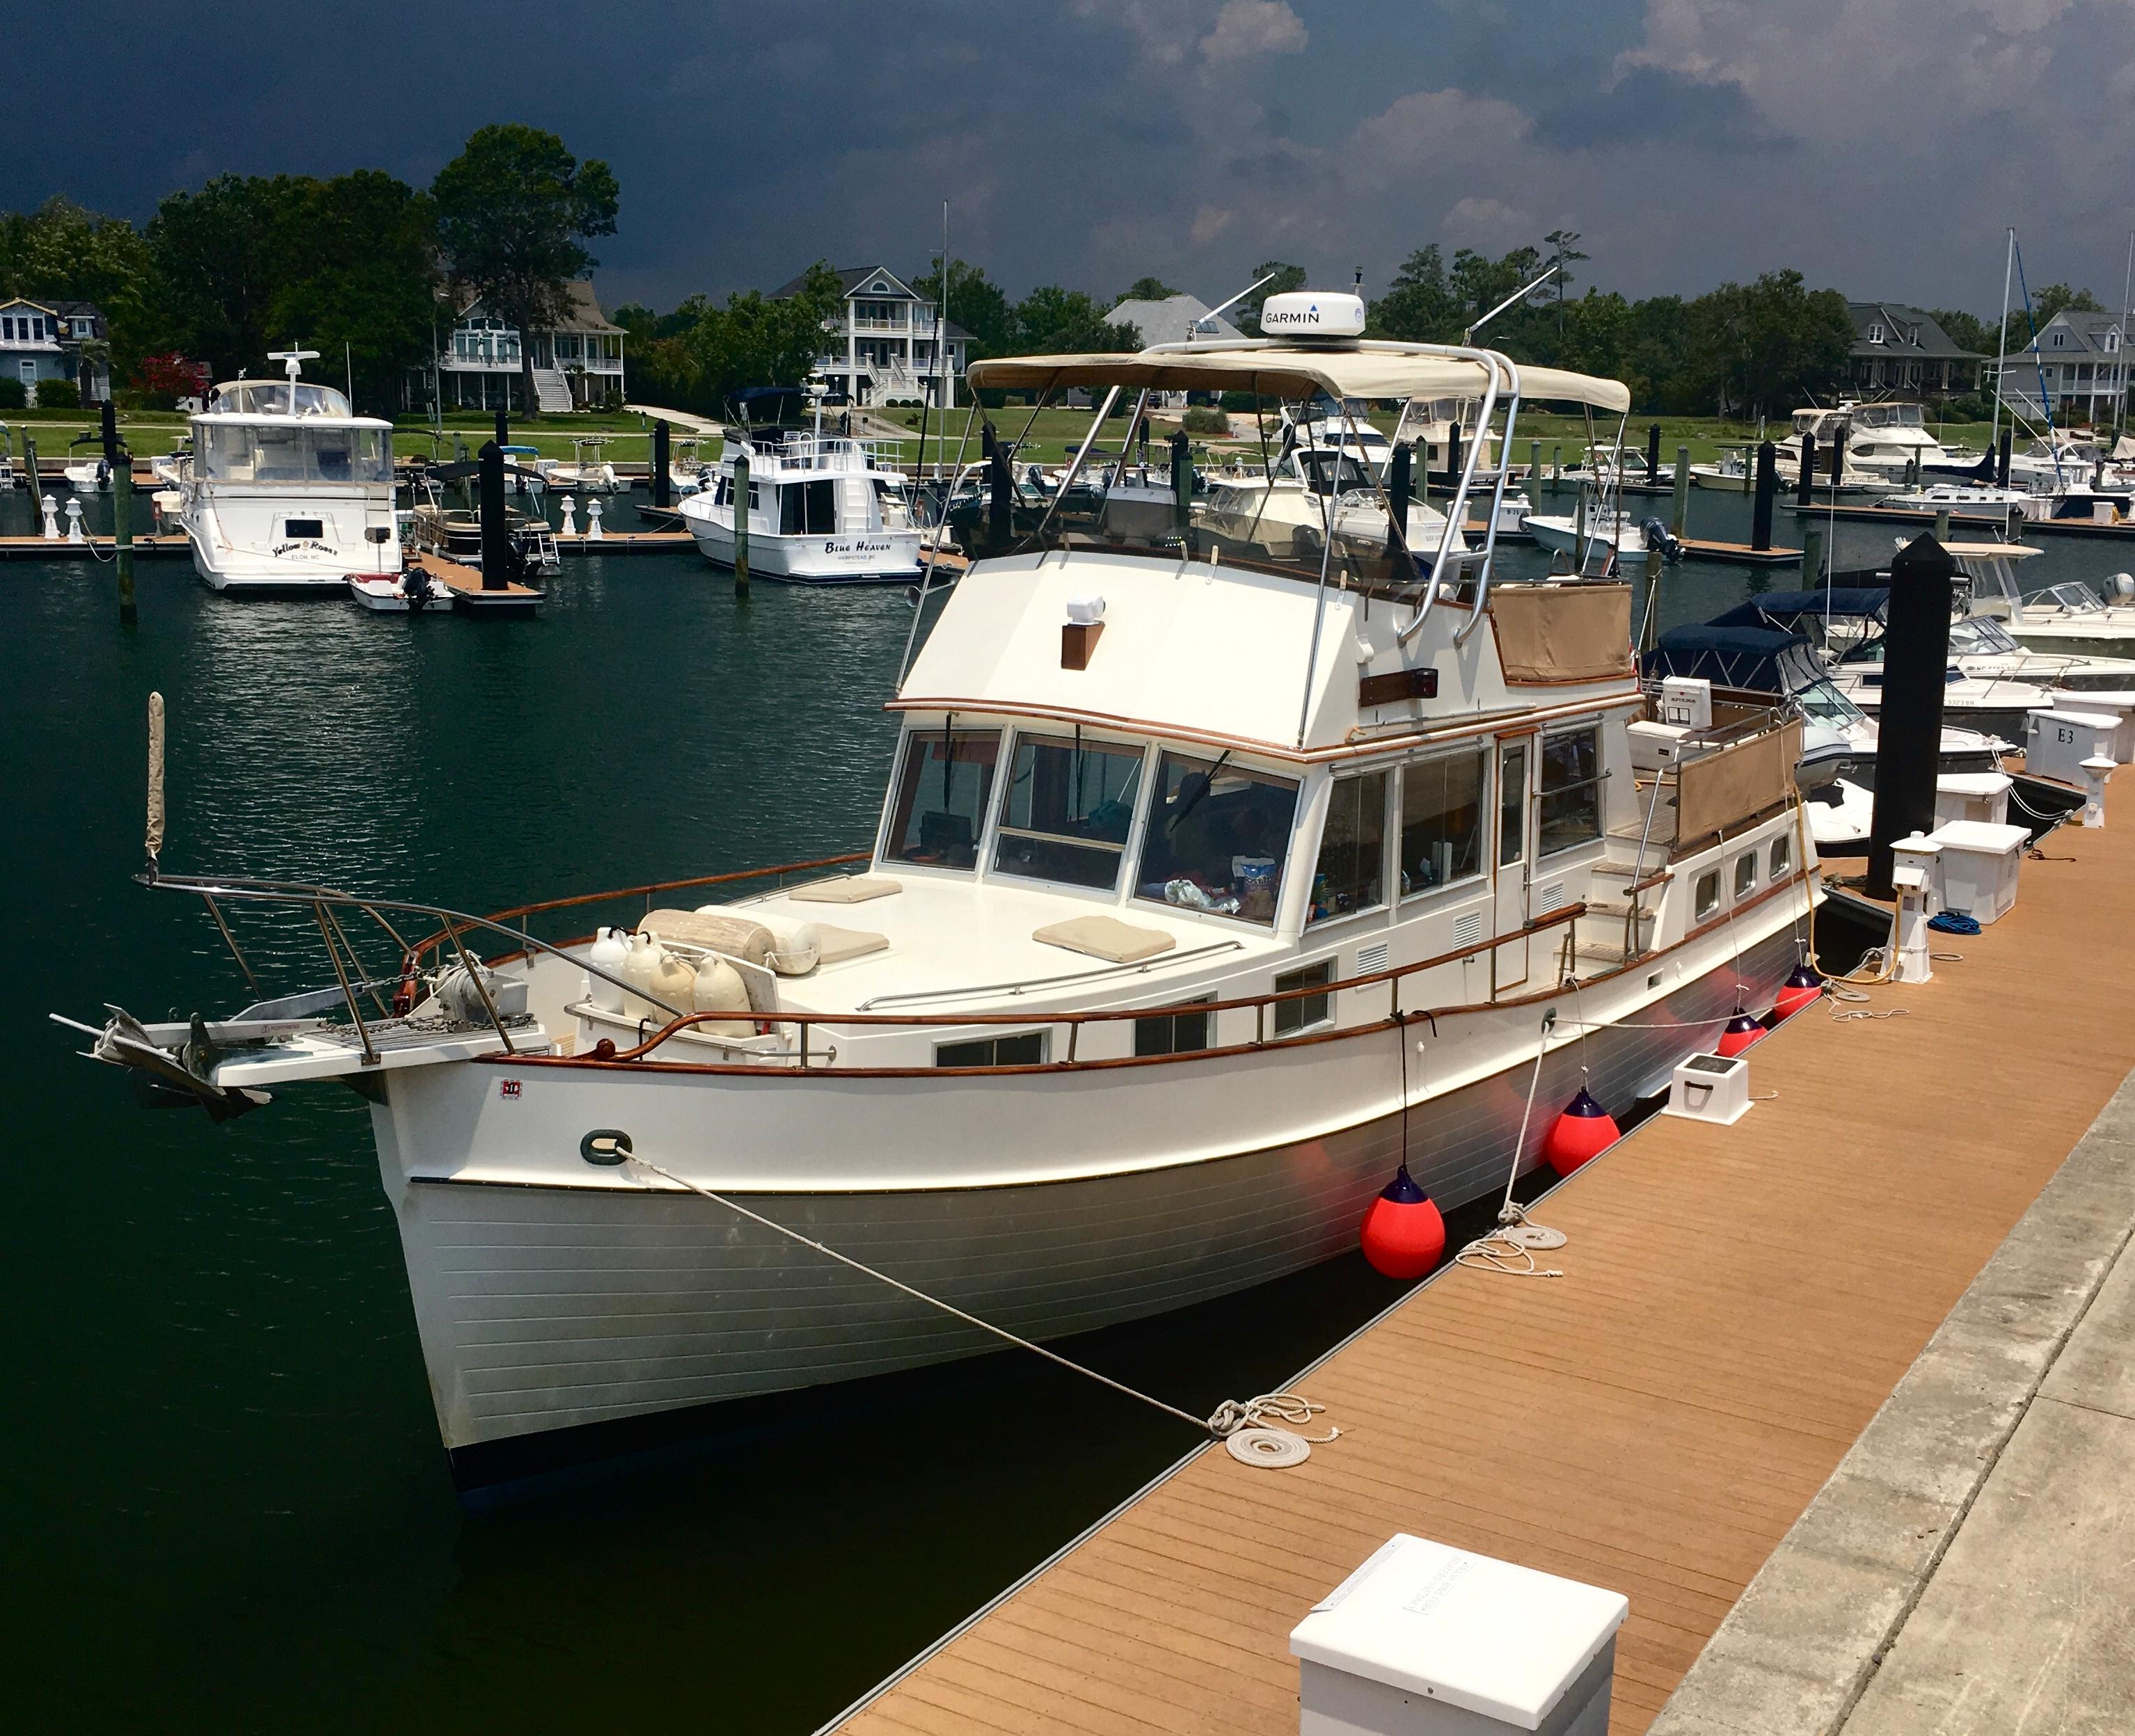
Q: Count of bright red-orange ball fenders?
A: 4